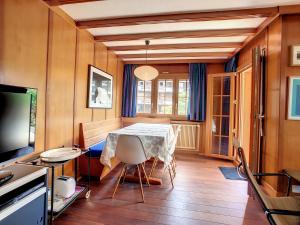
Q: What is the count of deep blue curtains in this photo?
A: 3